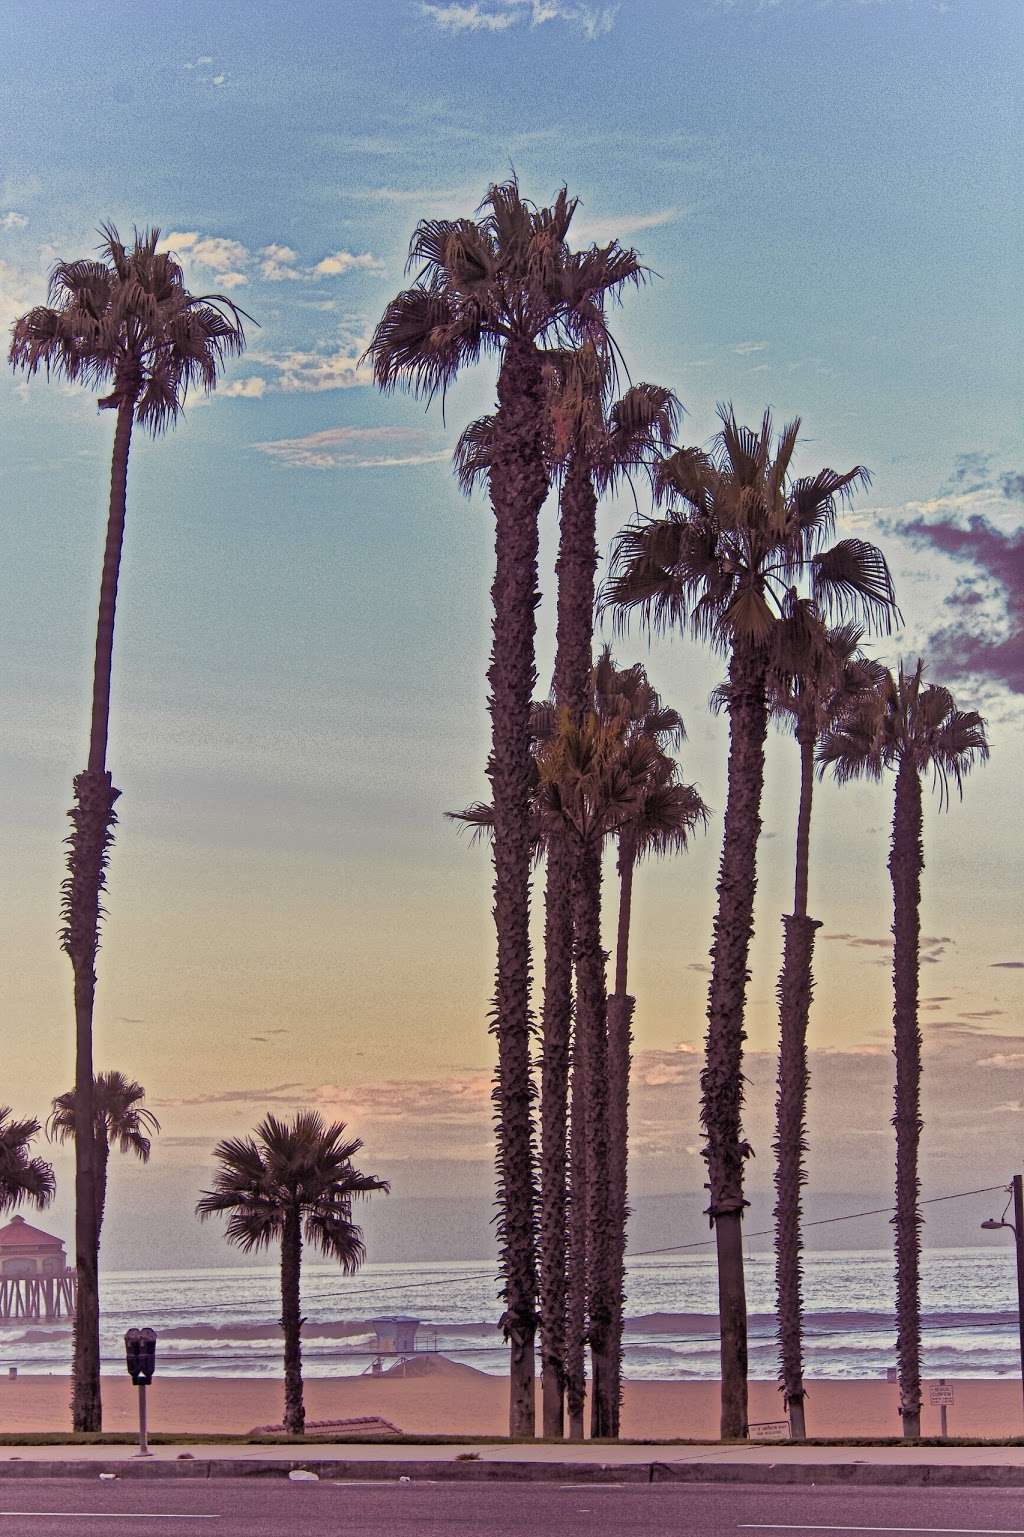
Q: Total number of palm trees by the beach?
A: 12